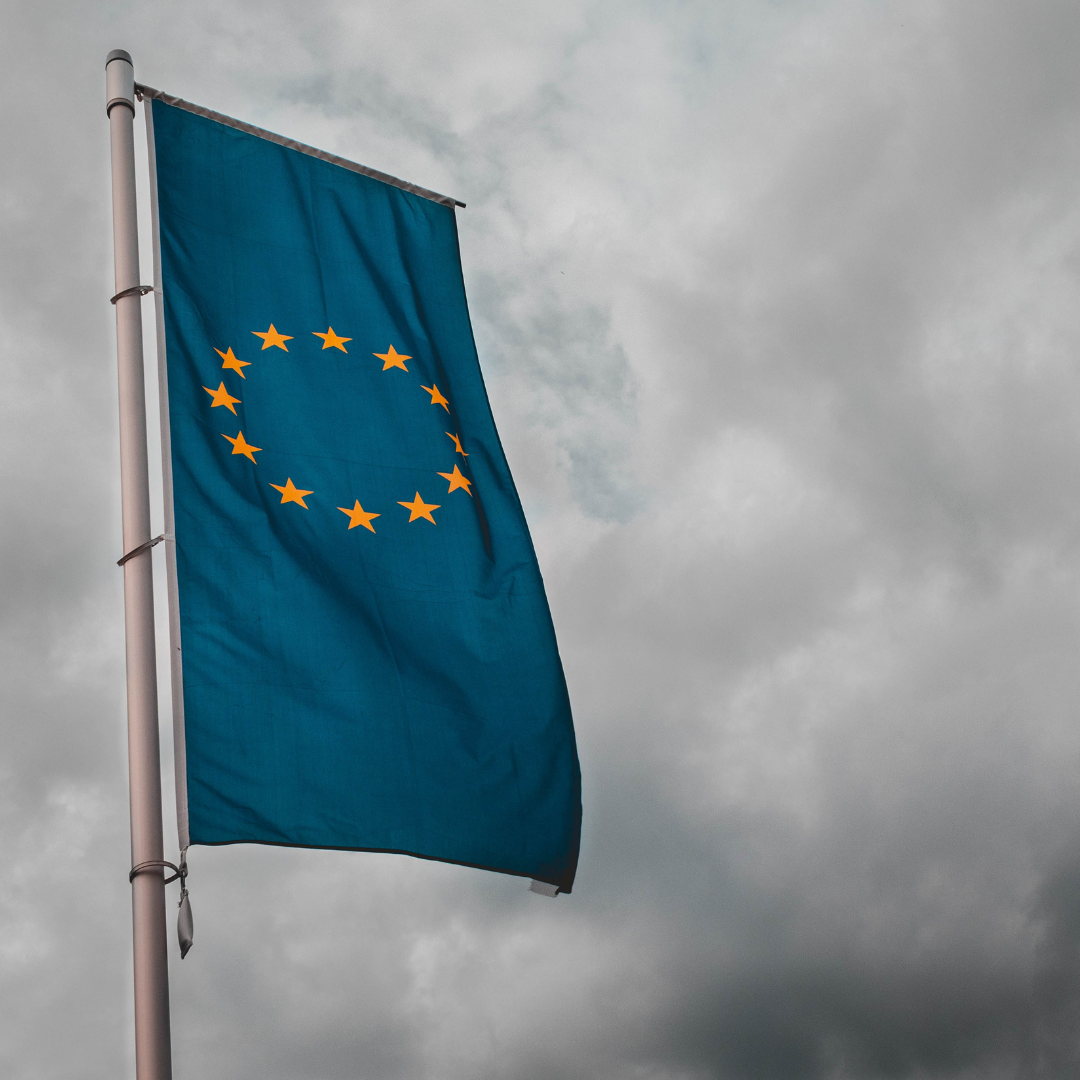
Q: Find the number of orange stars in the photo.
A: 12